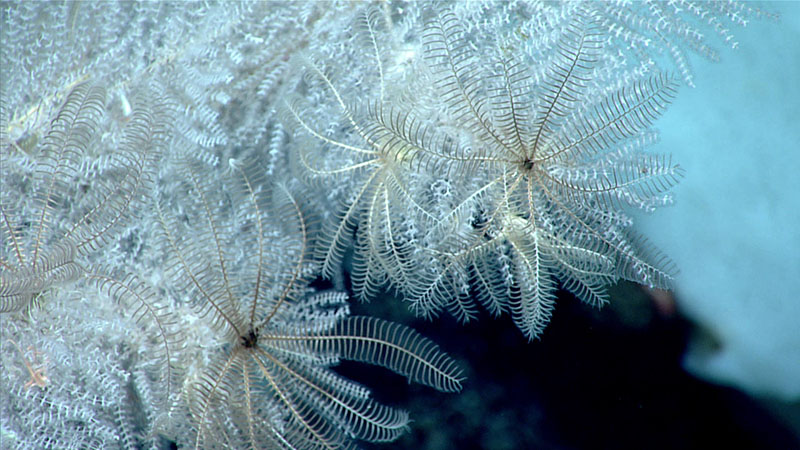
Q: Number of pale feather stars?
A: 5